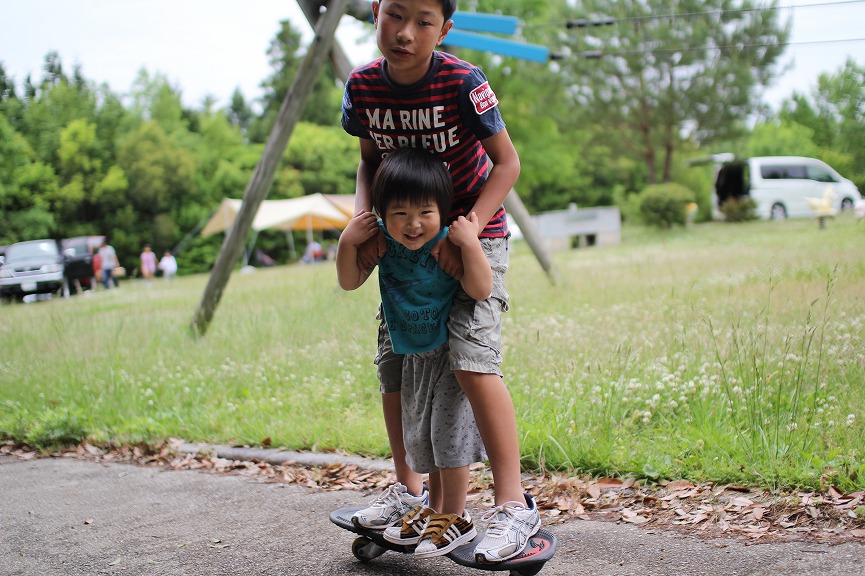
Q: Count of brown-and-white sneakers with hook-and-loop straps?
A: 2